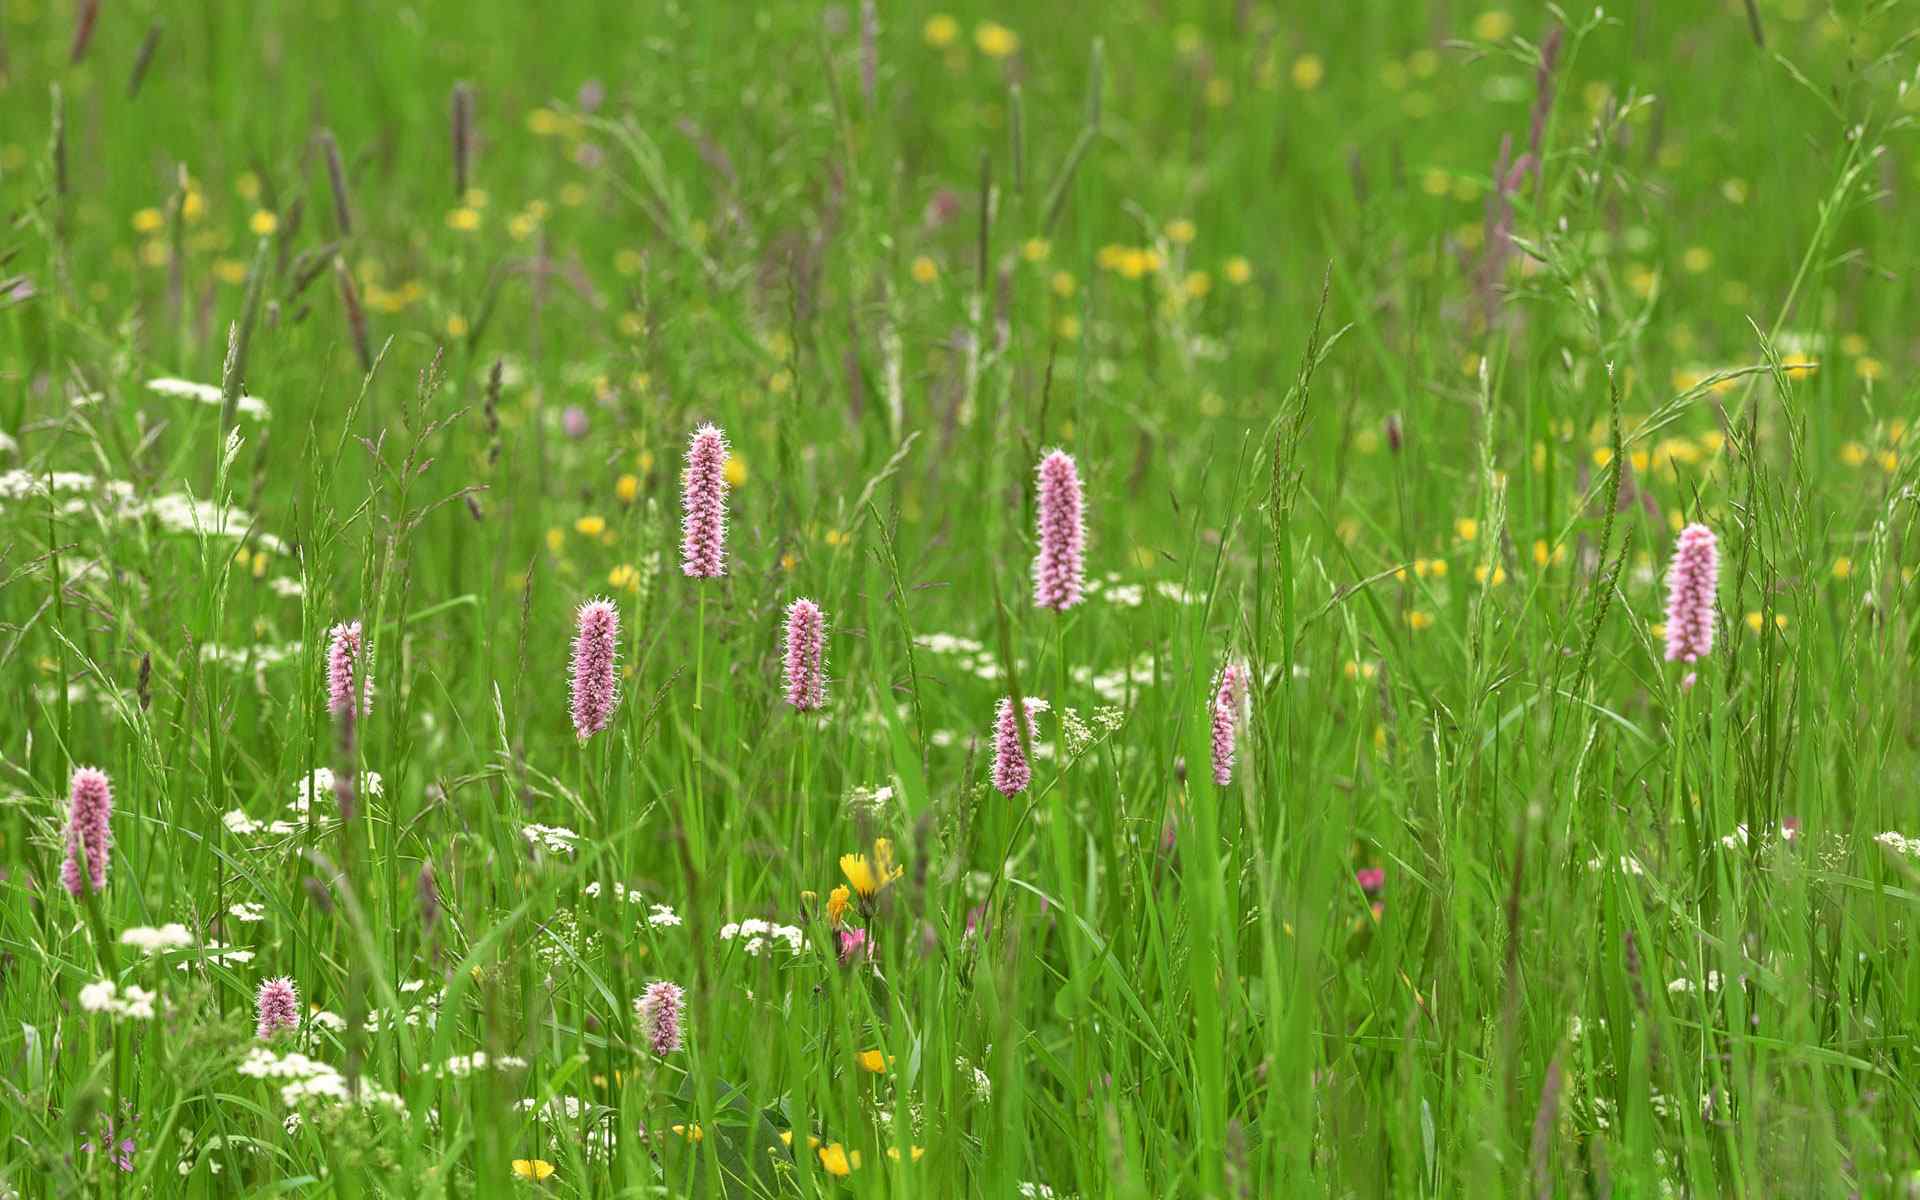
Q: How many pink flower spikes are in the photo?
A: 11